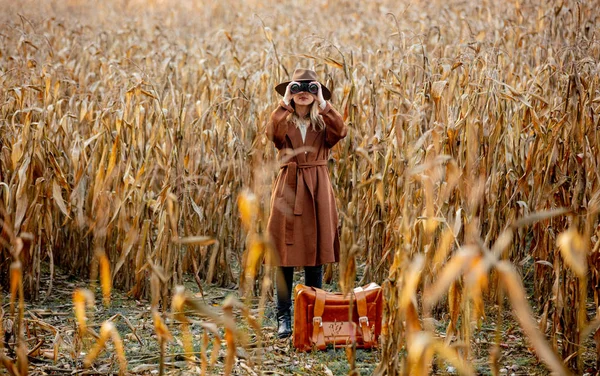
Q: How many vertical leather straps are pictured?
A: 2